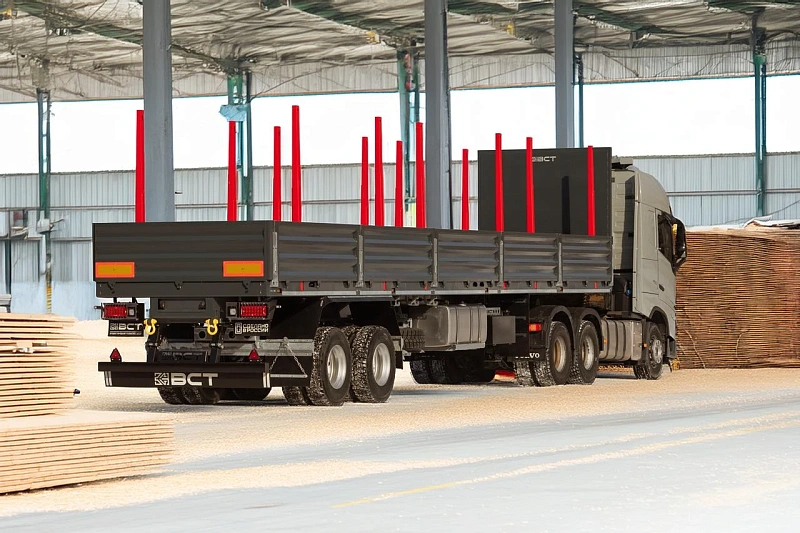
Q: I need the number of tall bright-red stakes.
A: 12